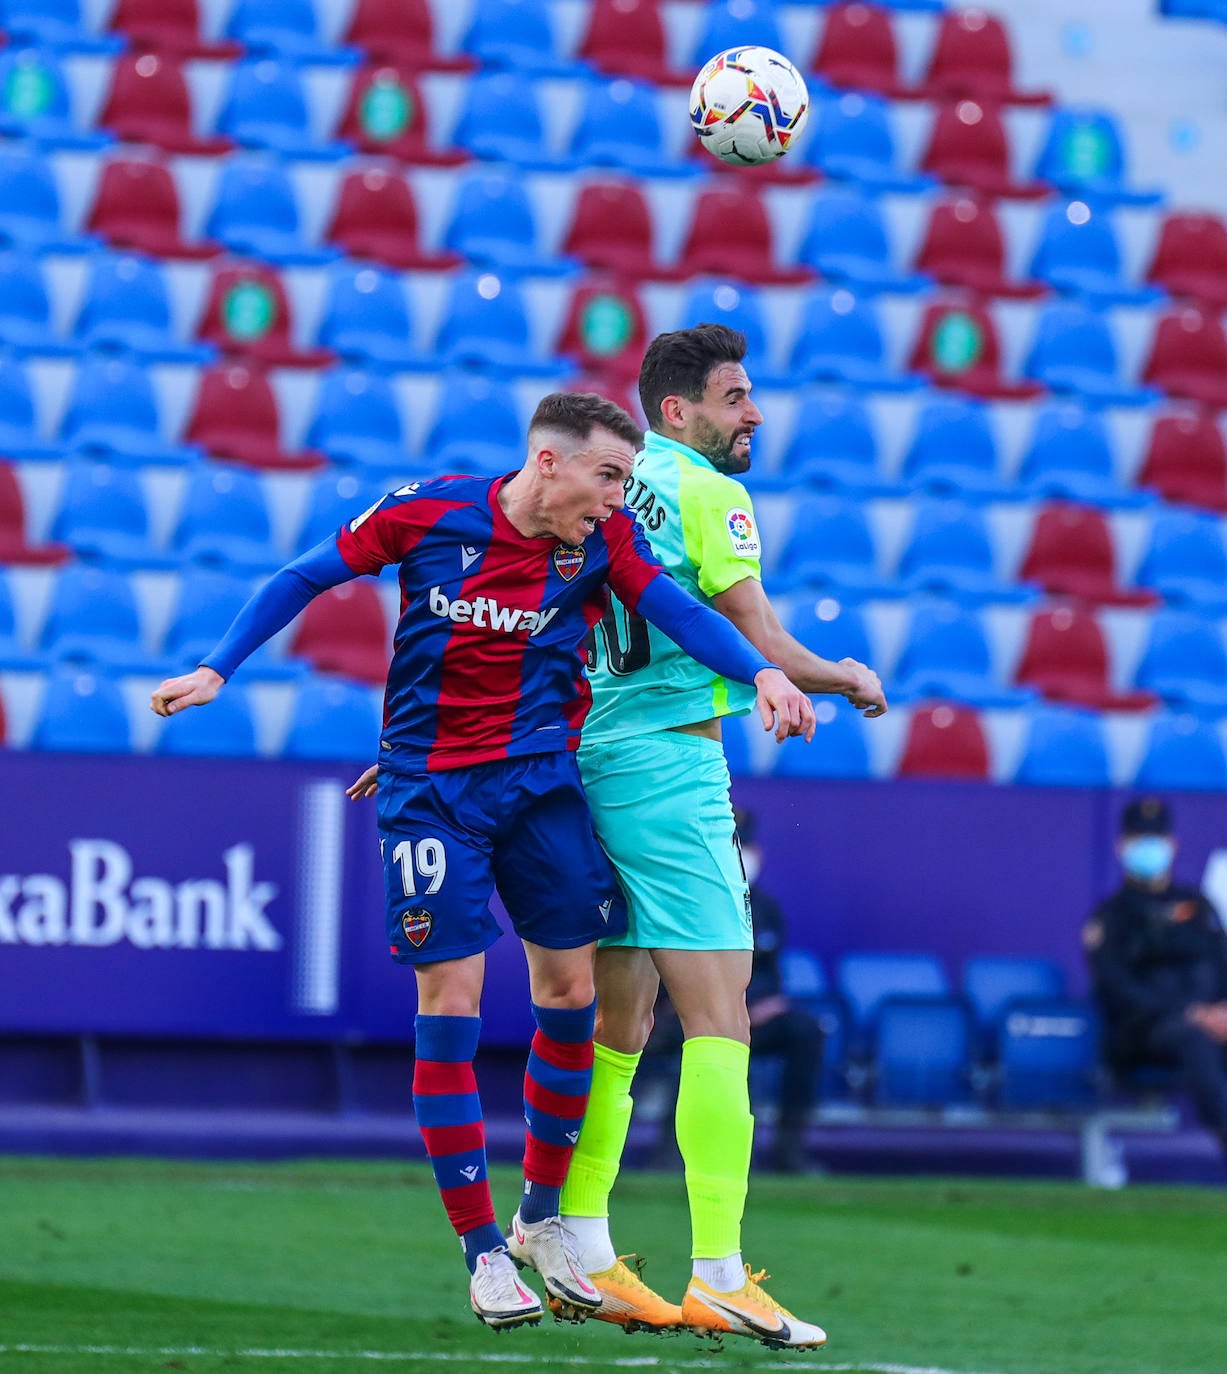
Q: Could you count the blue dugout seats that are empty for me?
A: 3